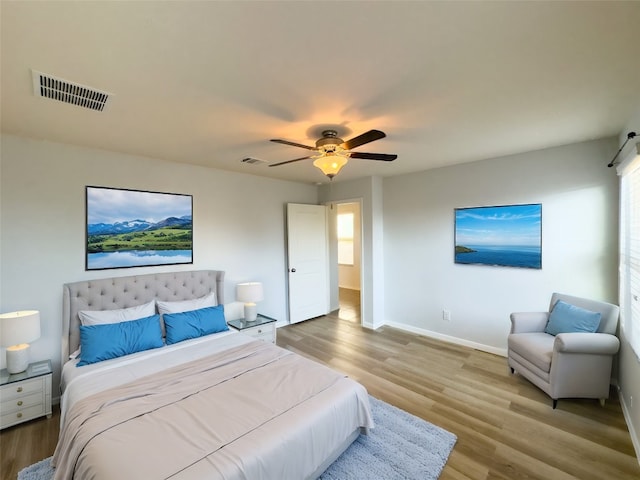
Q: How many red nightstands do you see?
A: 0